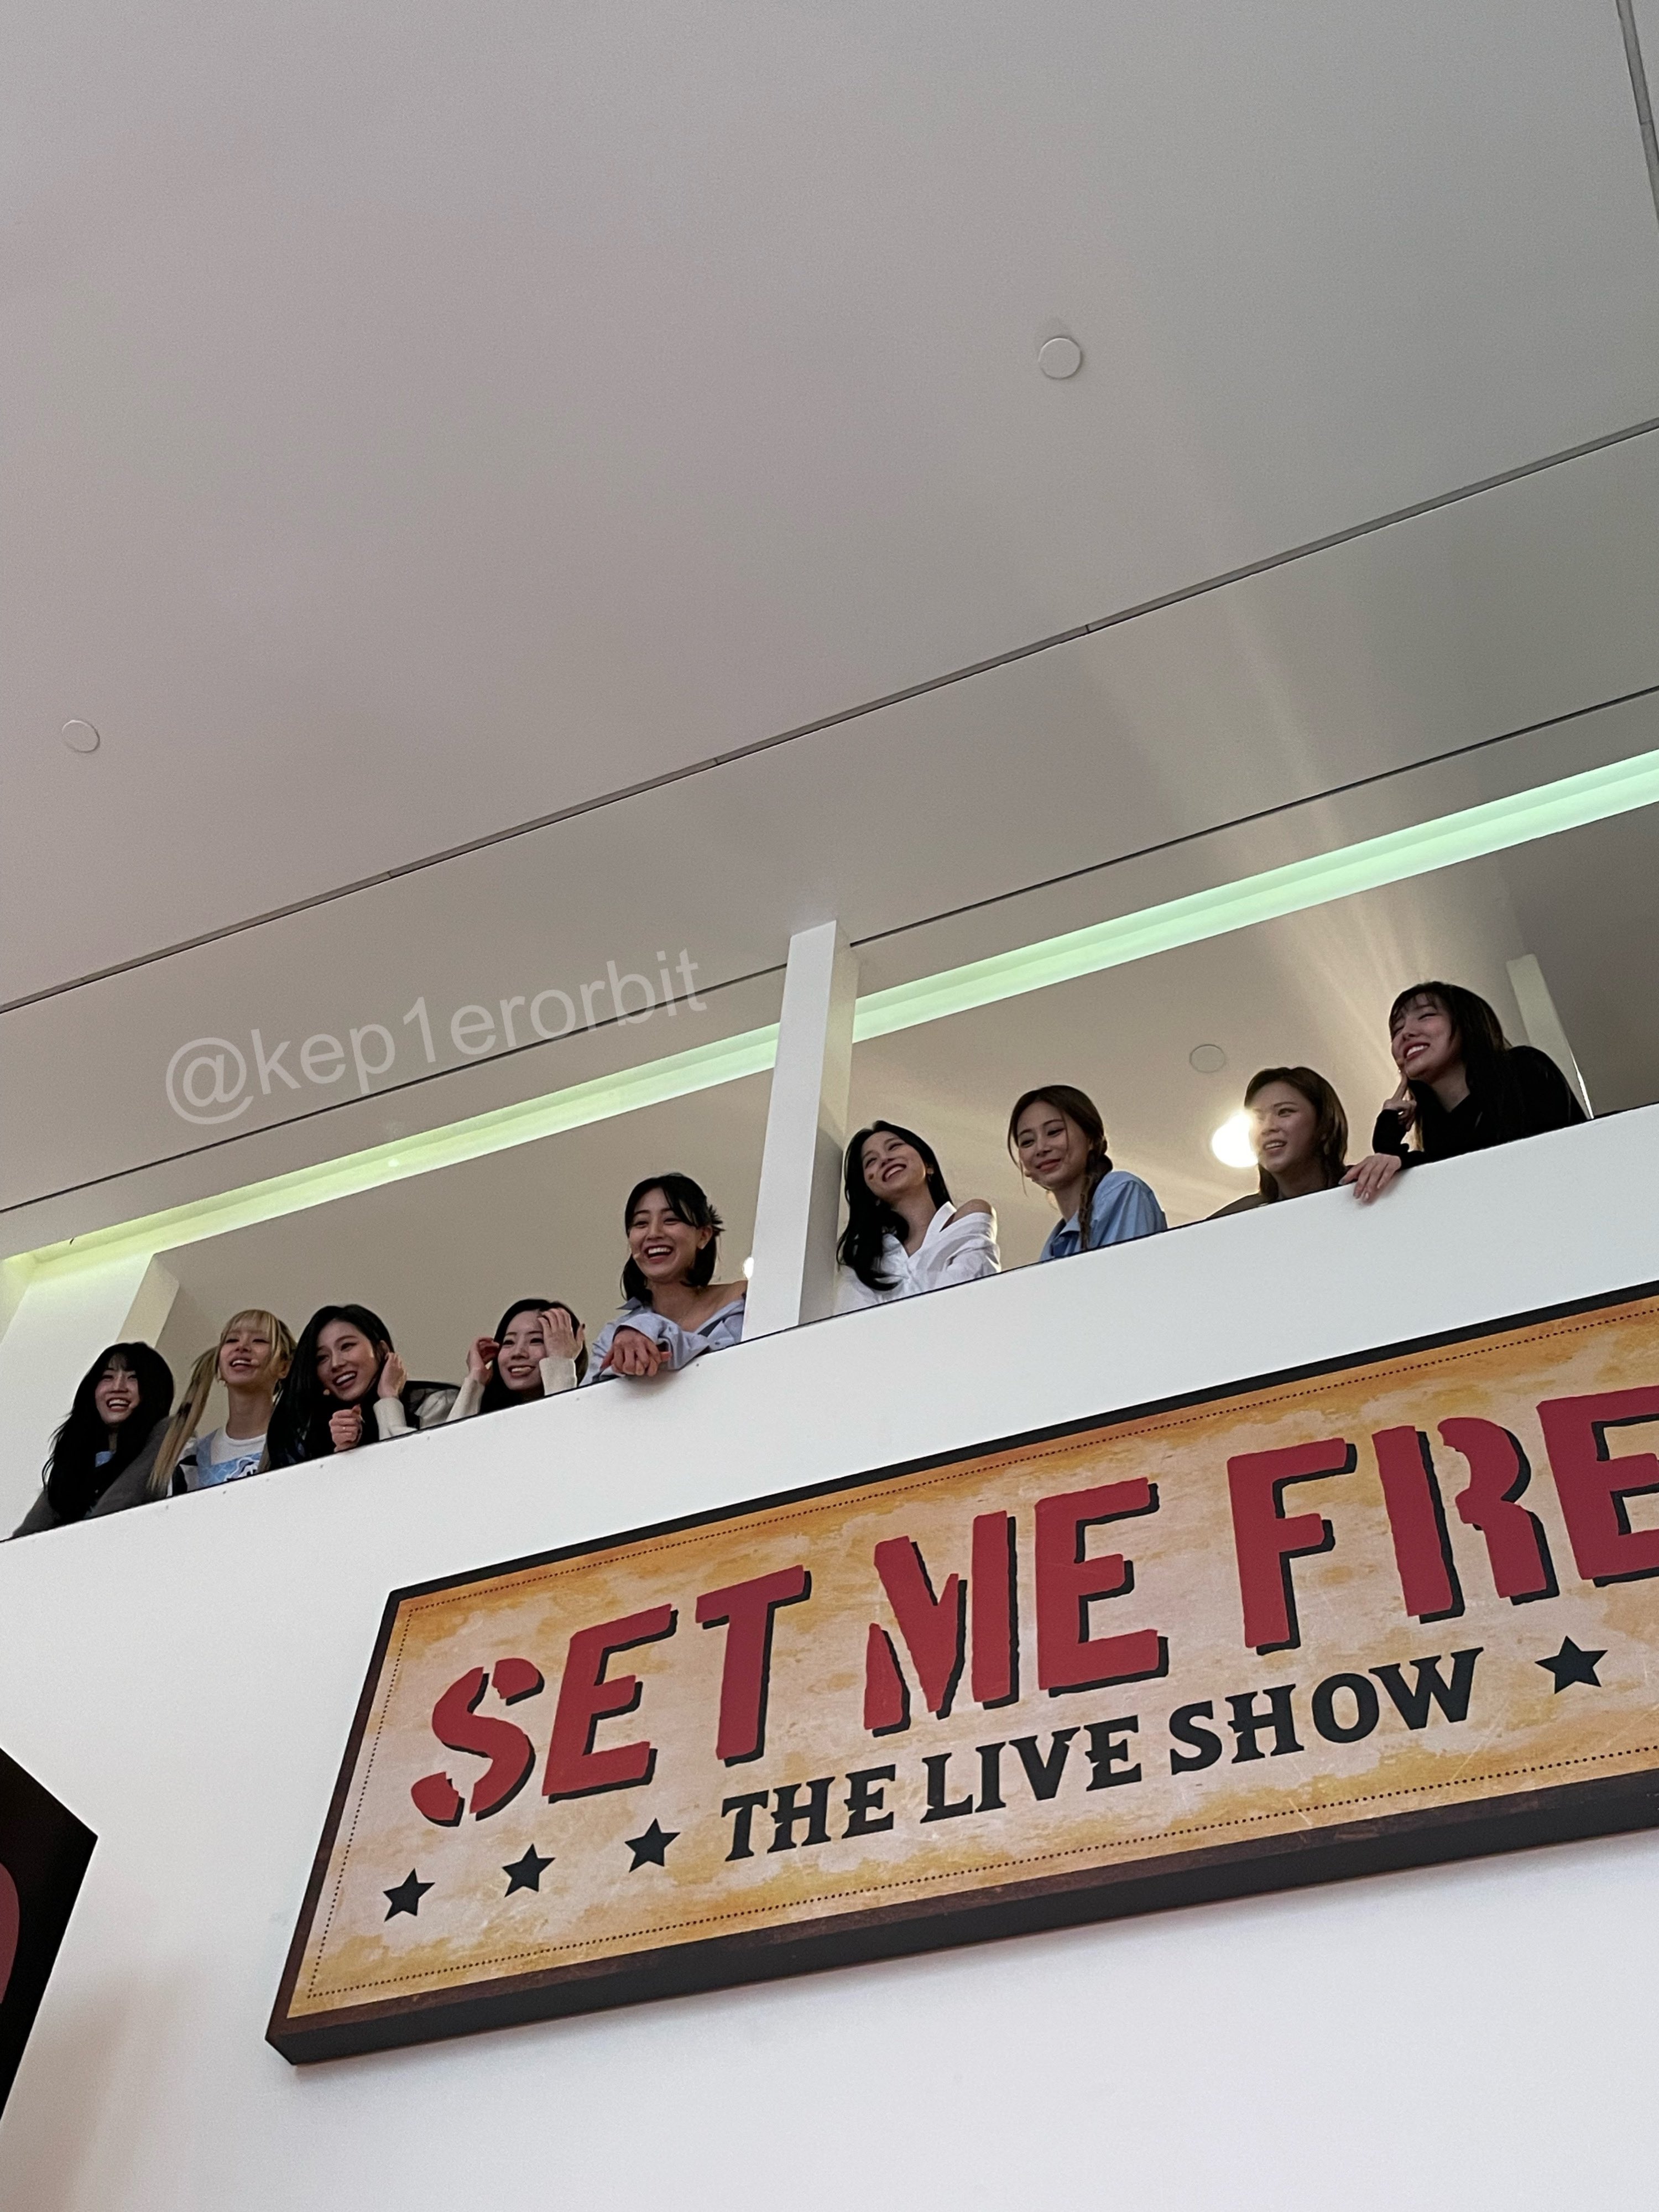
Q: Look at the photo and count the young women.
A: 9